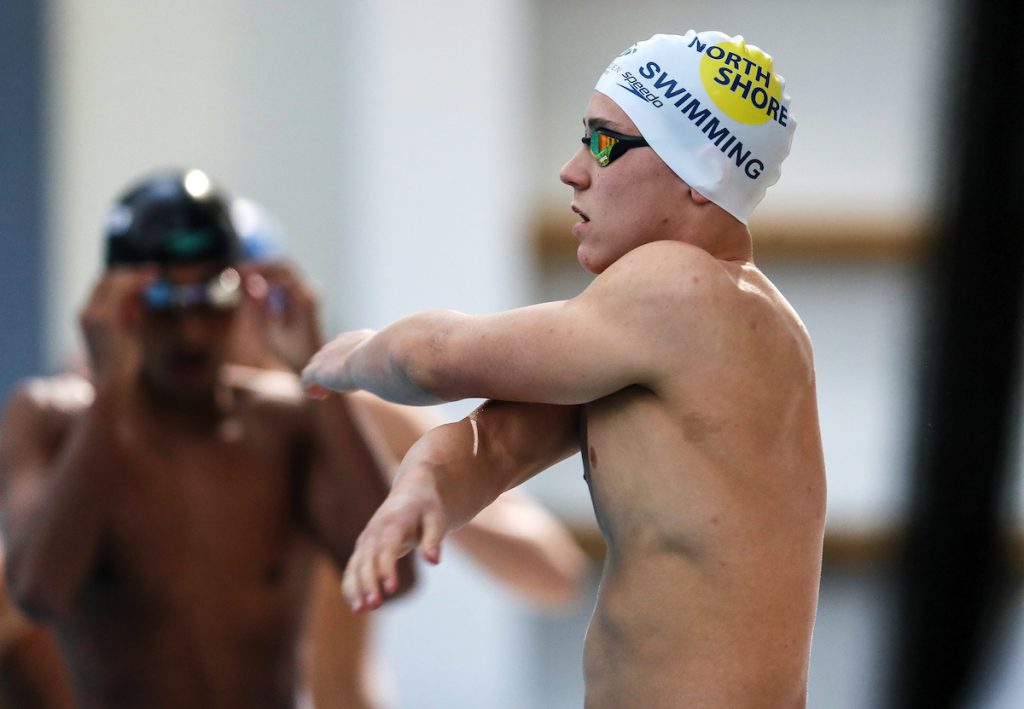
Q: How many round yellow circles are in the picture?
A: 1